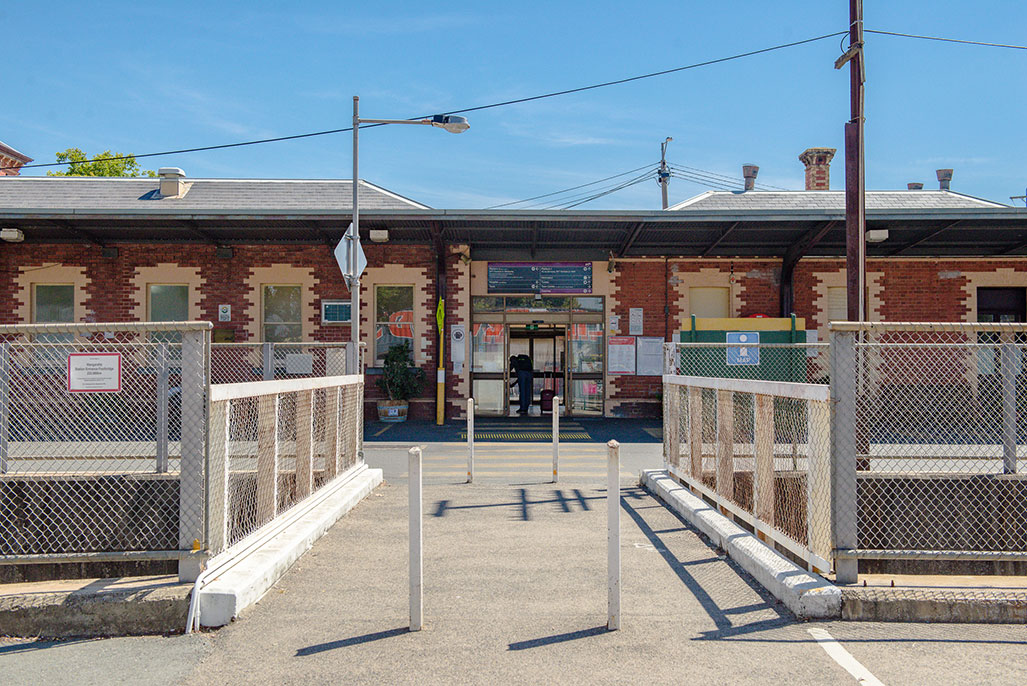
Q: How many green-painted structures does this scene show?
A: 1